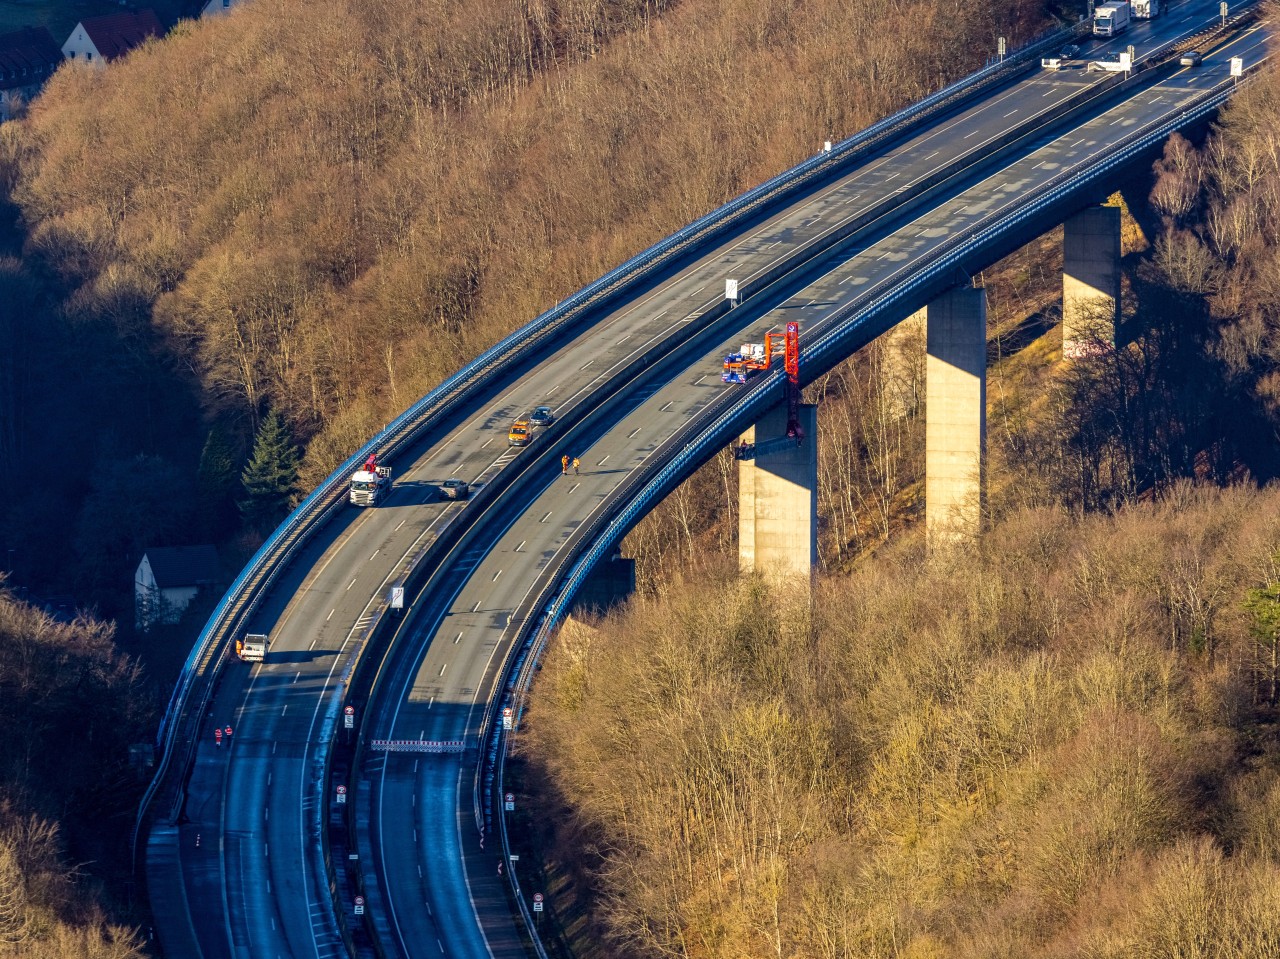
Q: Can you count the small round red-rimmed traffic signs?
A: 6